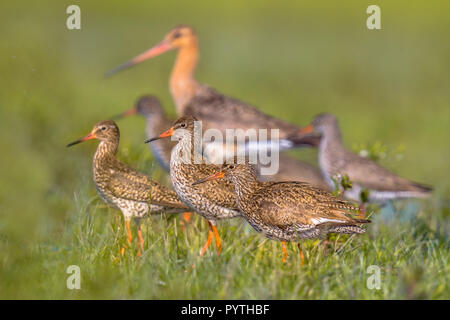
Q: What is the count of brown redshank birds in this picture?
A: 3